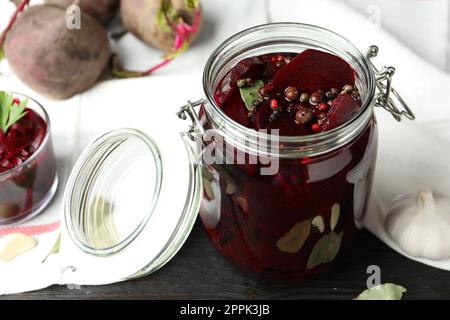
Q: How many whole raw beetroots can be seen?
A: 3